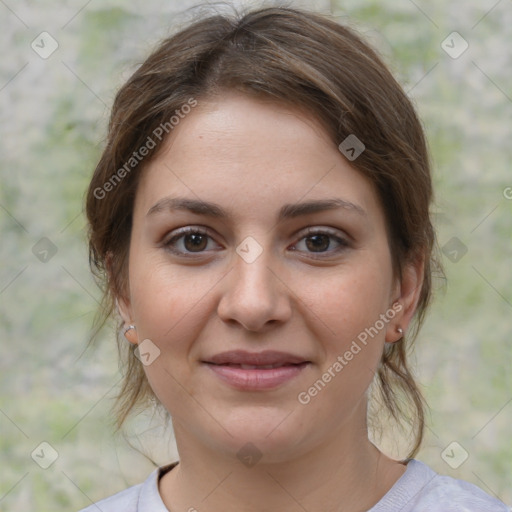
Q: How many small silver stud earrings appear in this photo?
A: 2